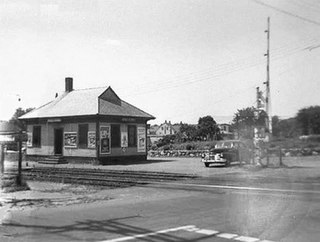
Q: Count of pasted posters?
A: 6